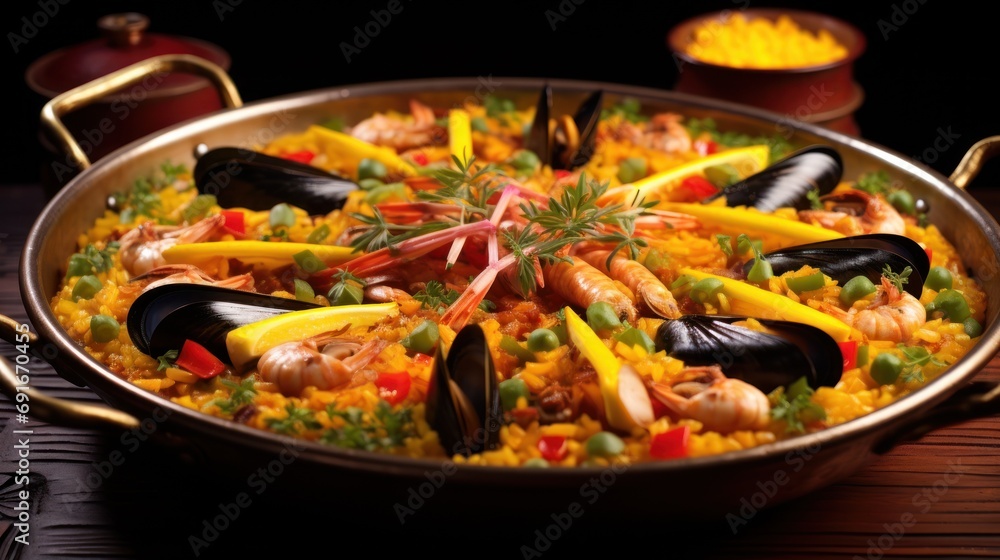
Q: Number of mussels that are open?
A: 2